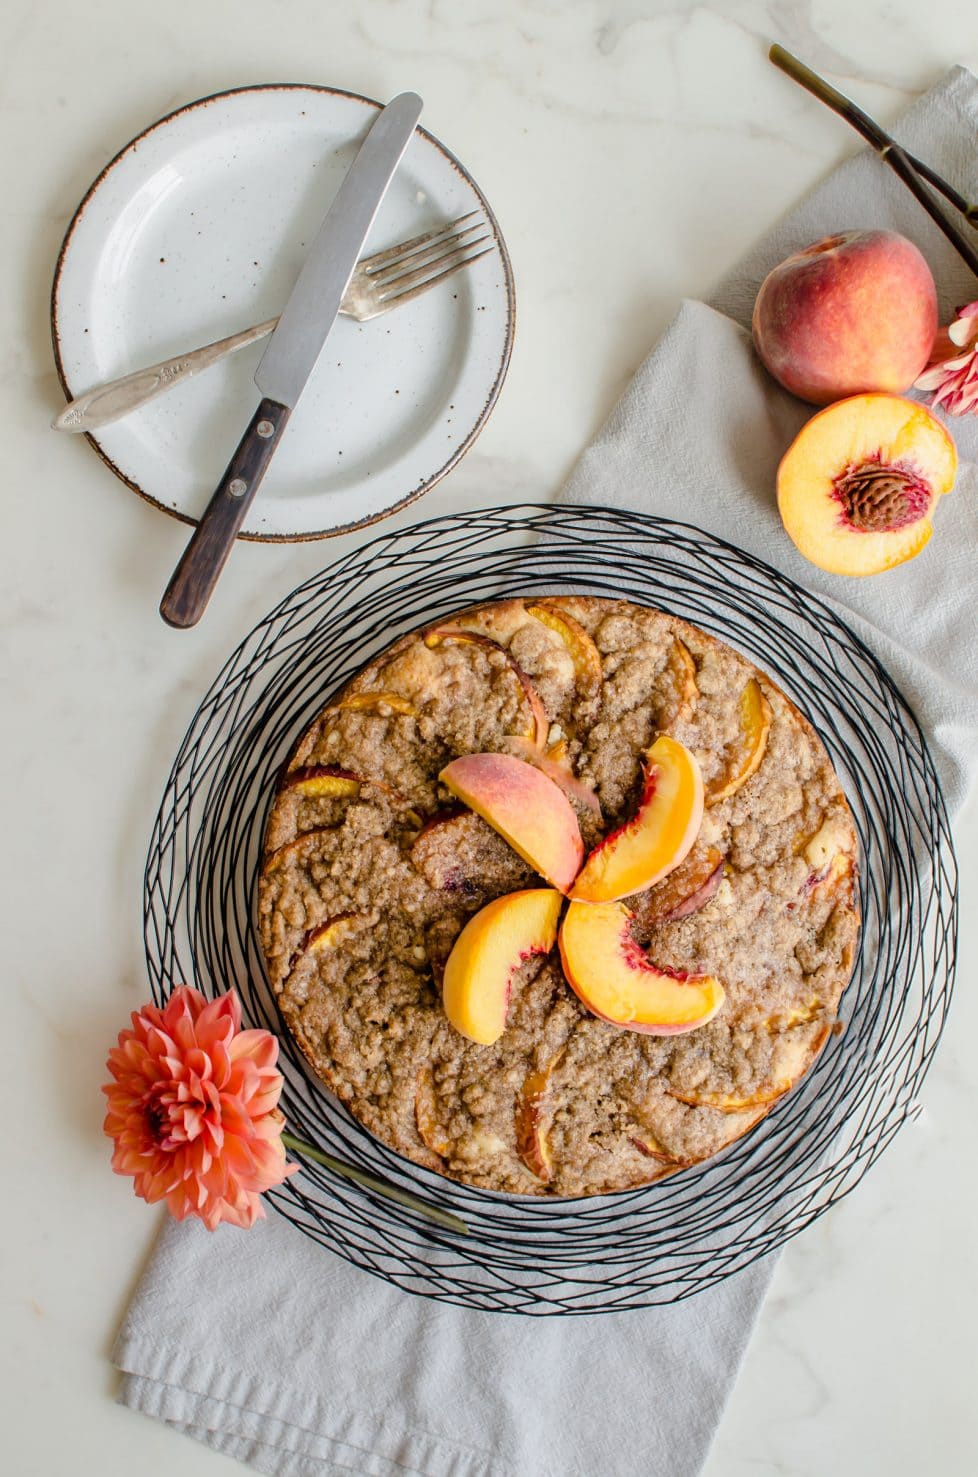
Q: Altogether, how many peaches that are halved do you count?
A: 1